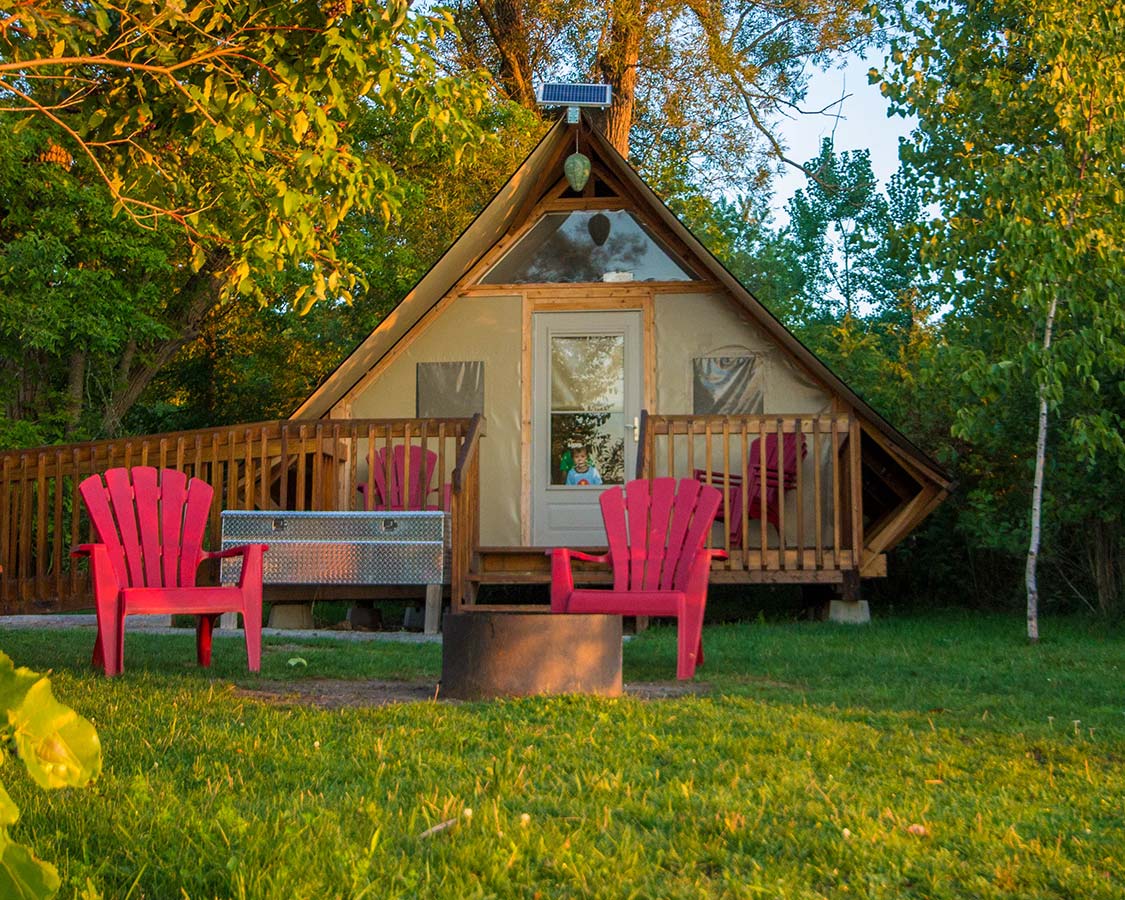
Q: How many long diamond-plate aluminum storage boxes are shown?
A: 1